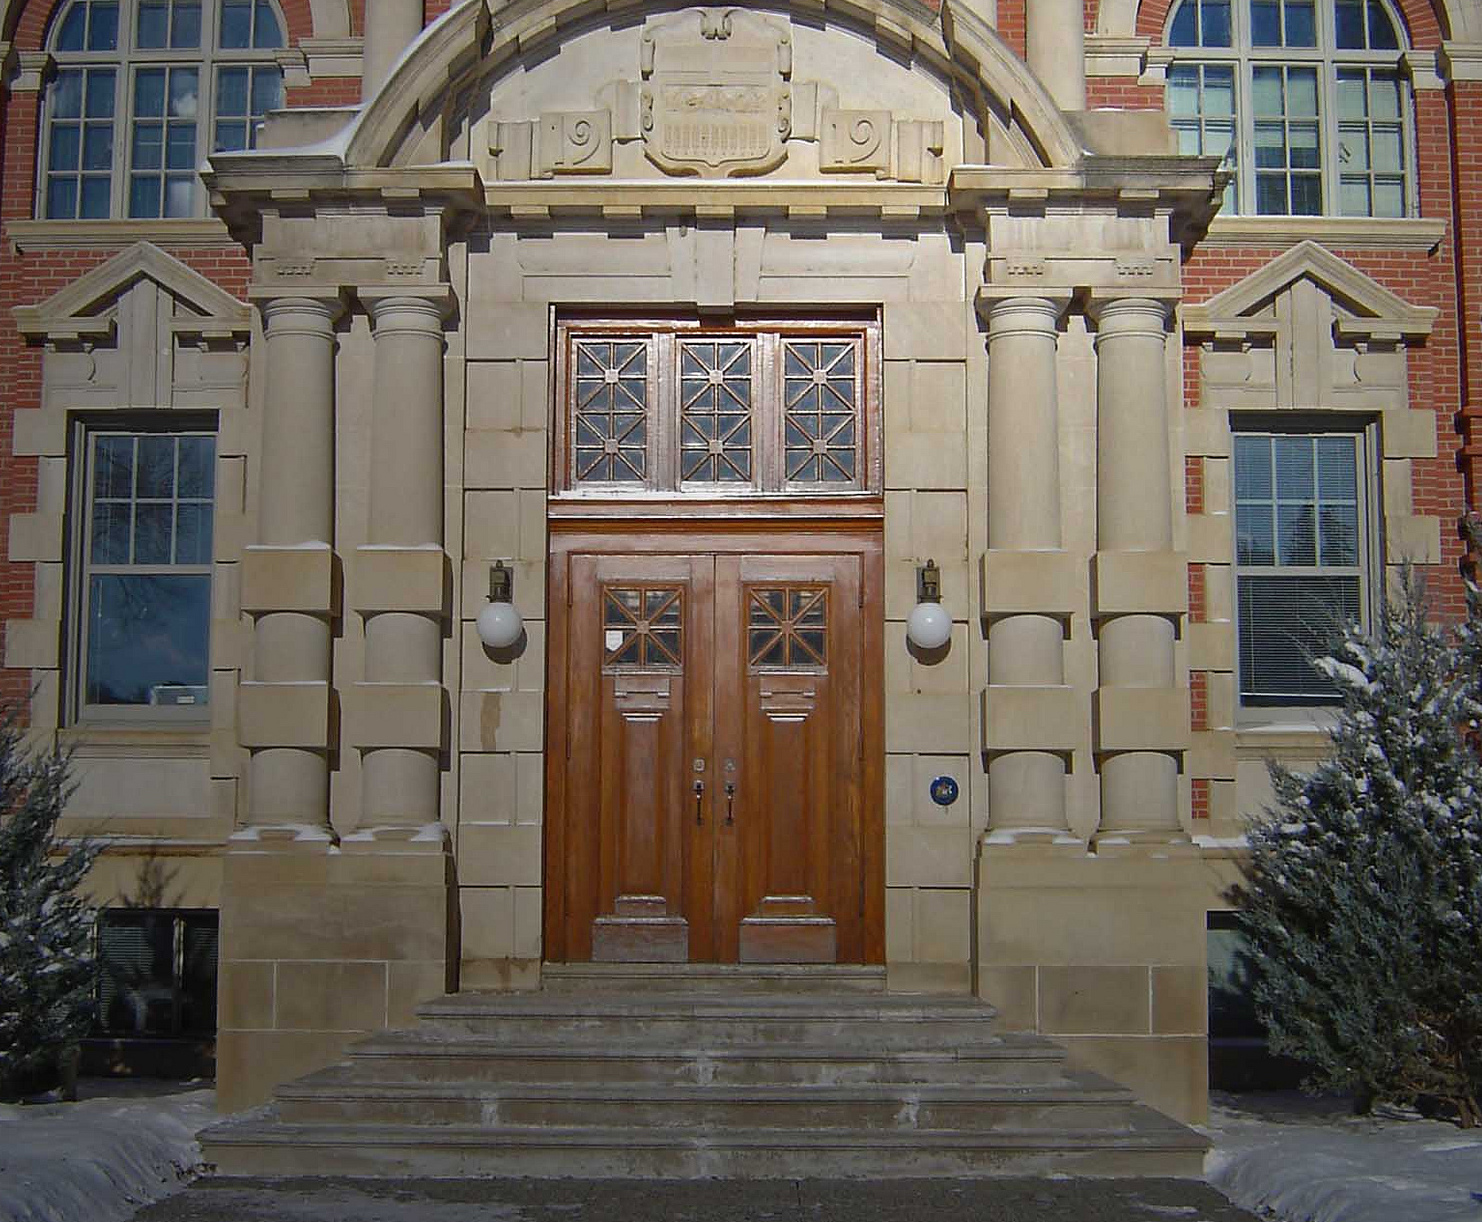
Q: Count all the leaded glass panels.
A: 5